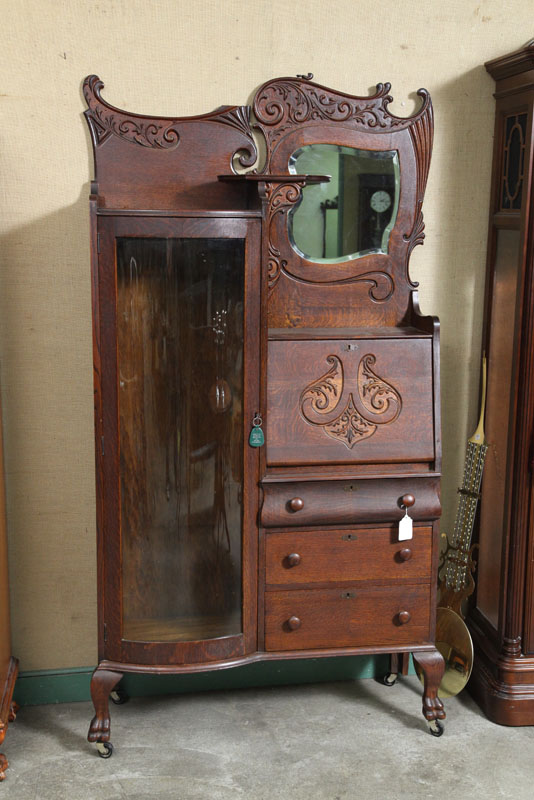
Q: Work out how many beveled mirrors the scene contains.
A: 1